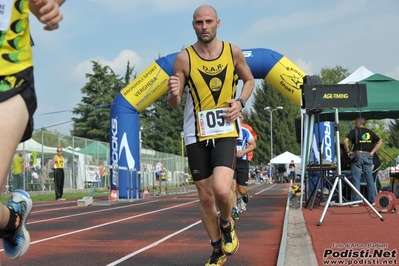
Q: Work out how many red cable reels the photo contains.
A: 1